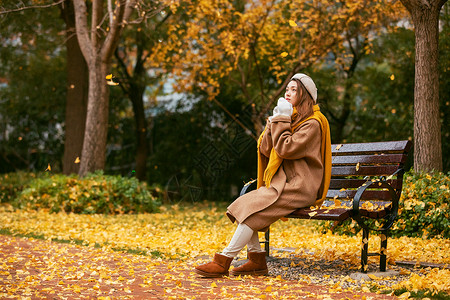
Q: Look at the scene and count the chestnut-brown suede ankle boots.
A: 2